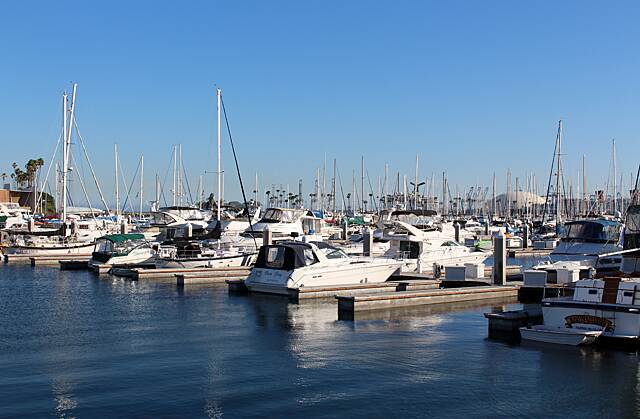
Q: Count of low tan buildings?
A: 1